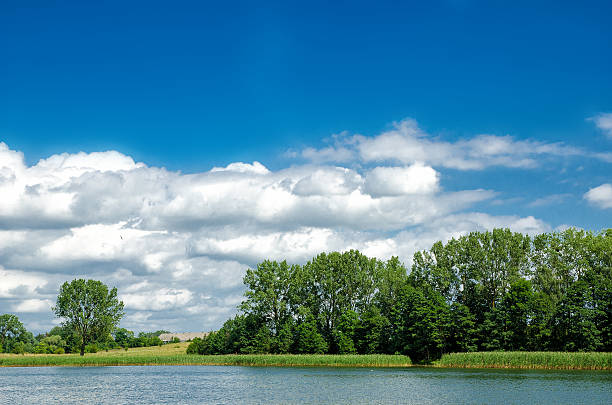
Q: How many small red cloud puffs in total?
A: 0